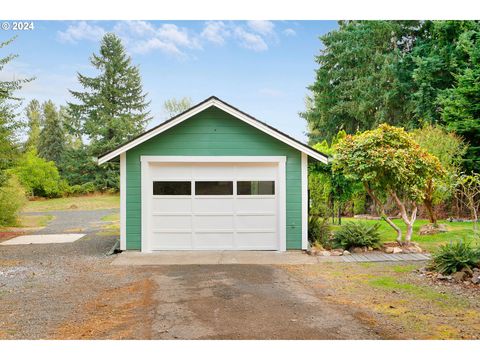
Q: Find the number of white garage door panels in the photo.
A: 12